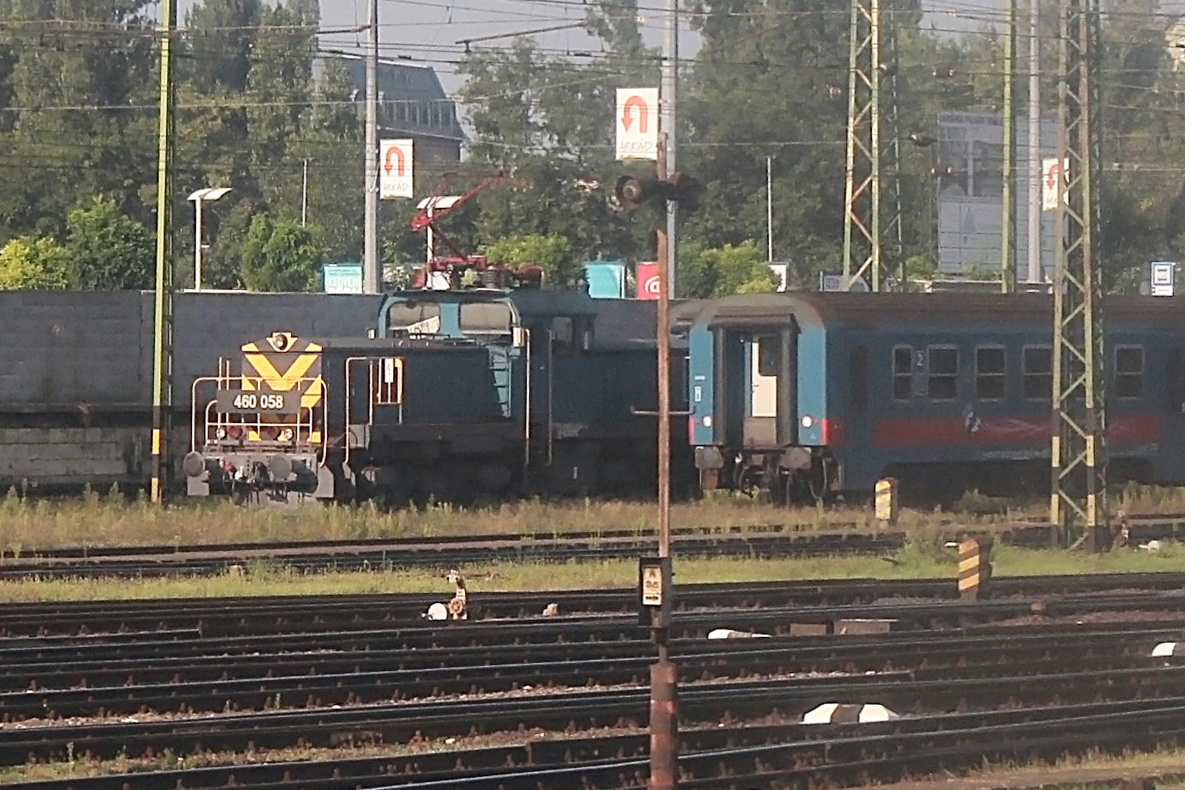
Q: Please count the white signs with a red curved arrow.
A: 3